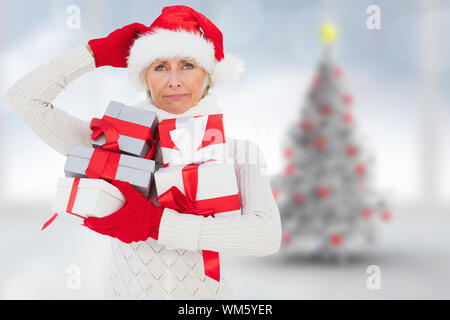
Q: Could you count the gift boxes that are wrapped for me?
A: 5